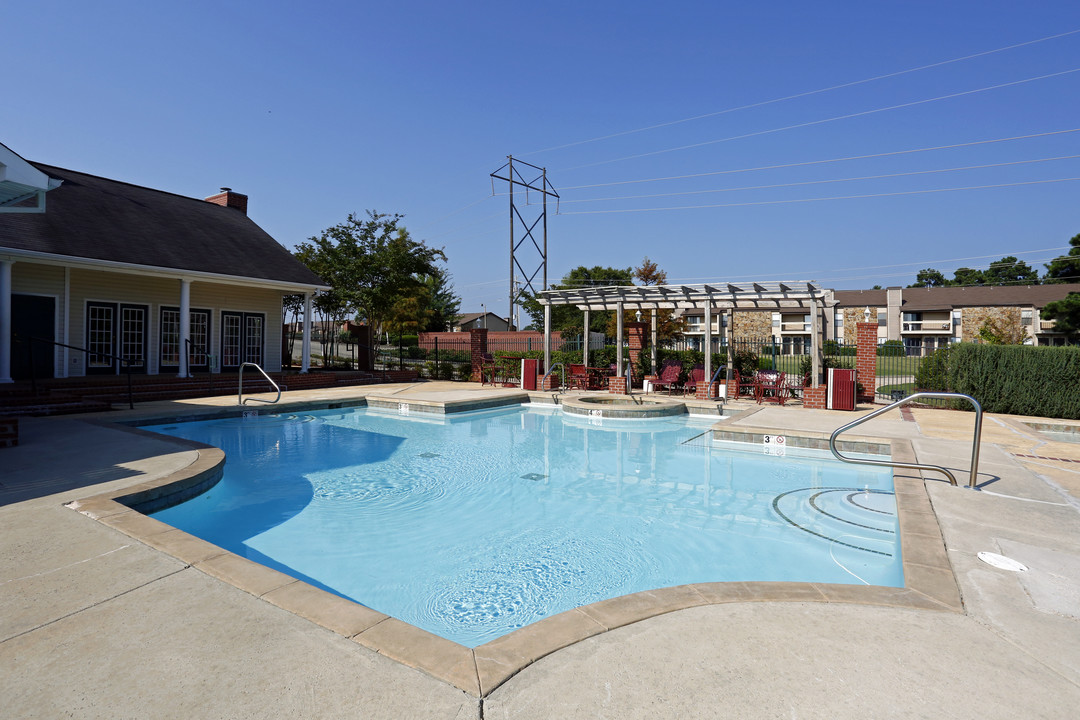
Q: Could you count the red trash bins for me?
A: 2